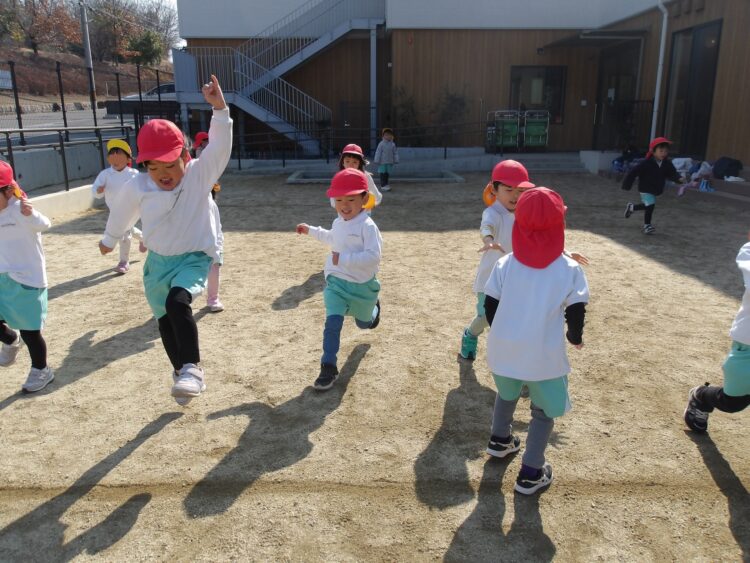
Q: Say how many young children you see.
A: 11